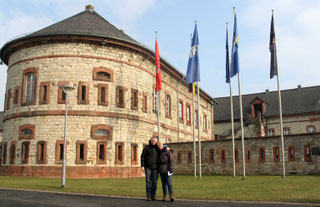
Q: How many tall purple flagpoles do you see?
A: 0